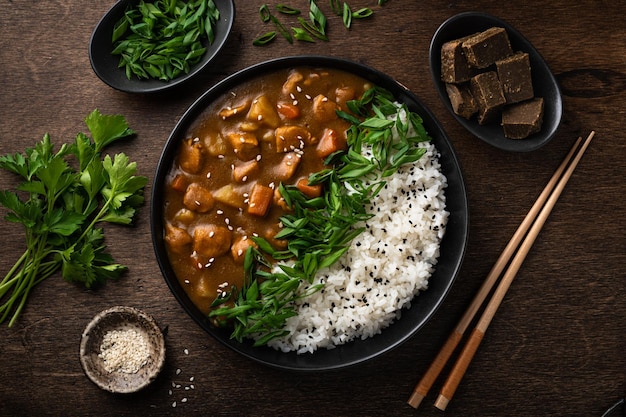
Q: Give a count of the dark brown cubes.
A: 6